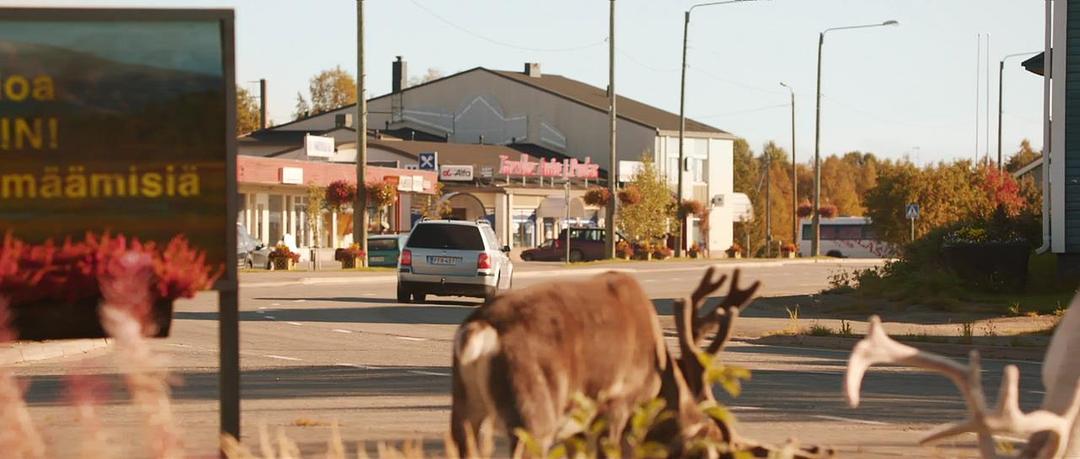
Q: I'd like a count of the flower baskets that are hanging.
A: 7